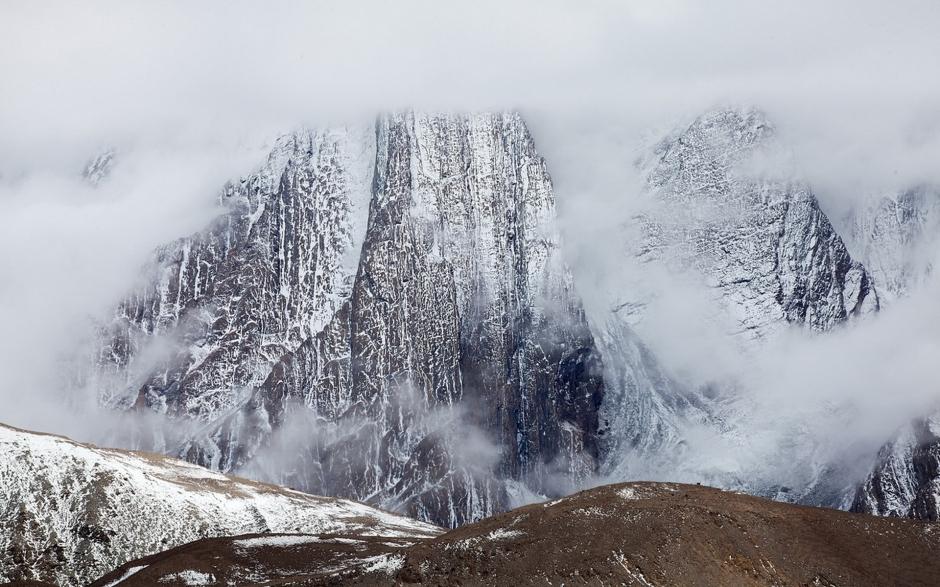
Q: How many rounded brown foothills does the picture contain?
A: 2